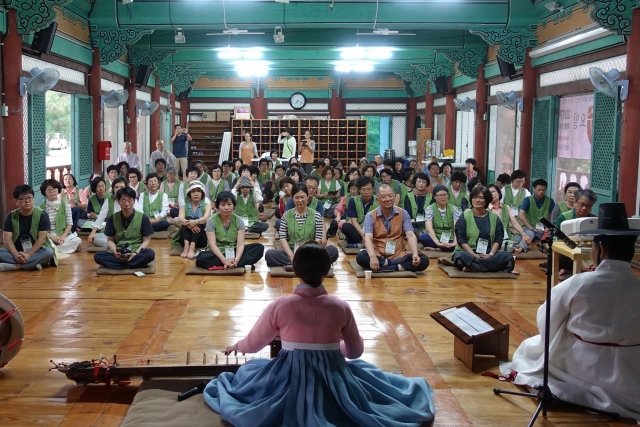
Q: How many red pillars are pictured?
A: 14